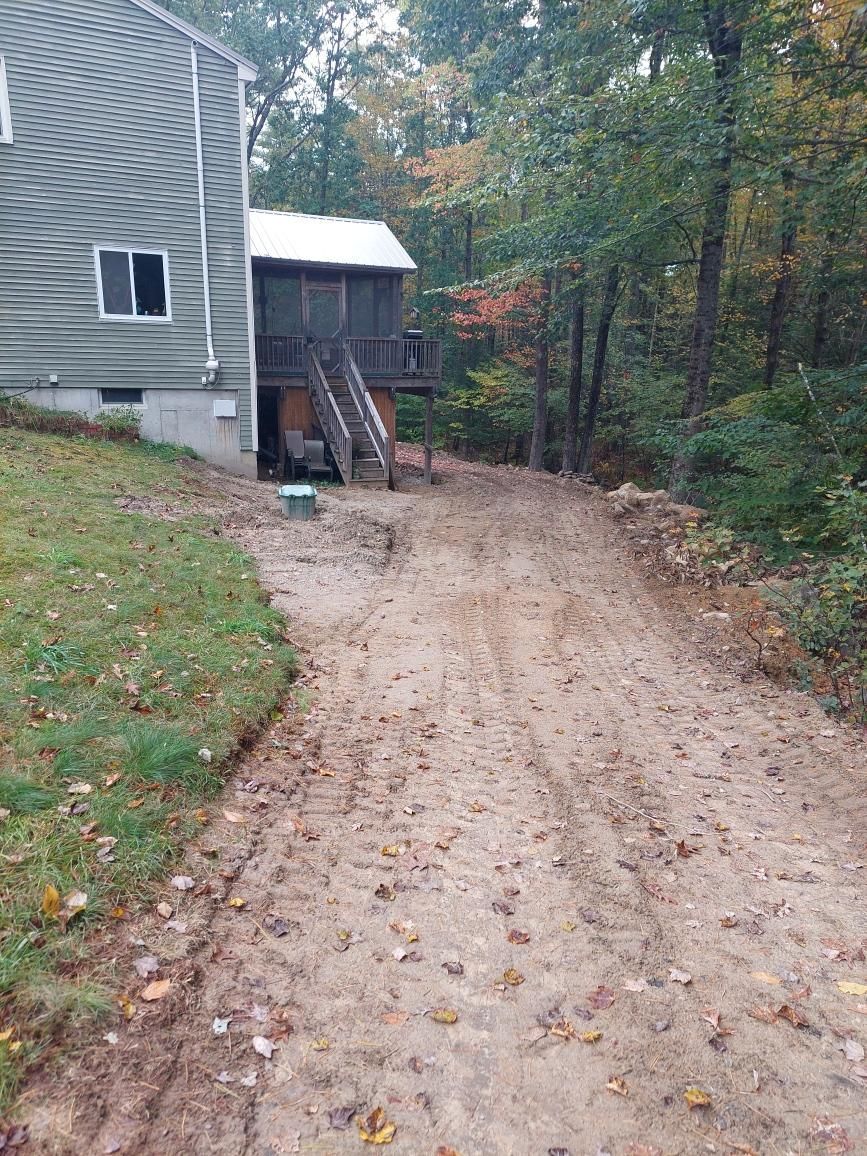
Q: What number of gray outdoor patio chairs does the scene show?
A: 2